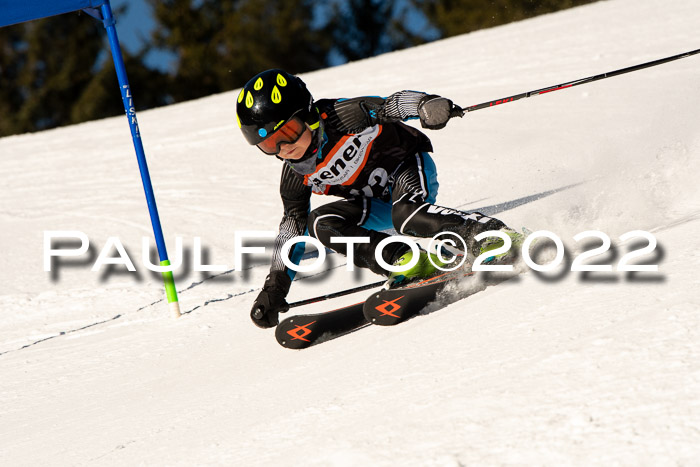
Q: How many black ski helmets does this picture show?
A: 1